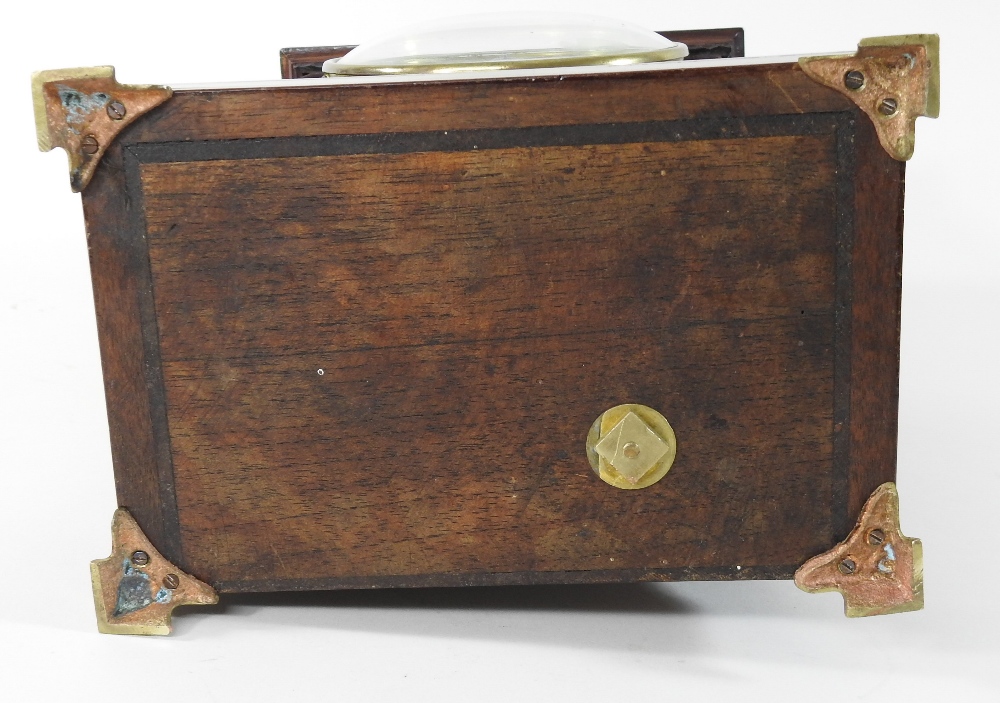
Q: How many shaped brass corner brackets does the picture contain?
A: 4